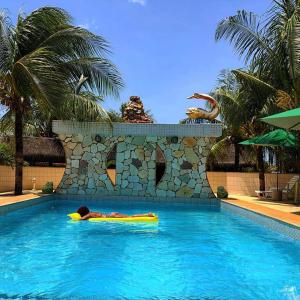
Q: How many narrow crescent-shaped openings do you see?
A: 2